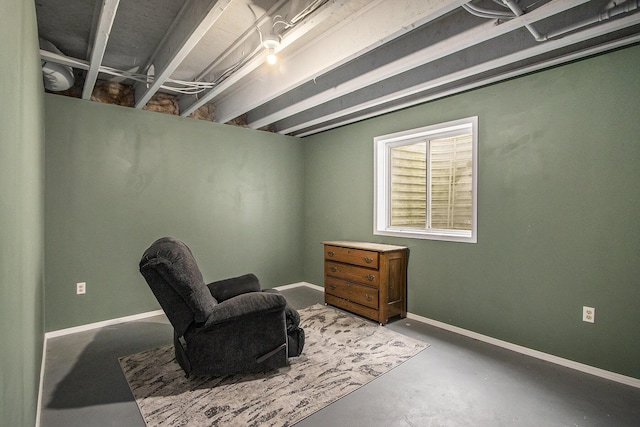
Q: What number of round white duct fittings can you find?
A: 1